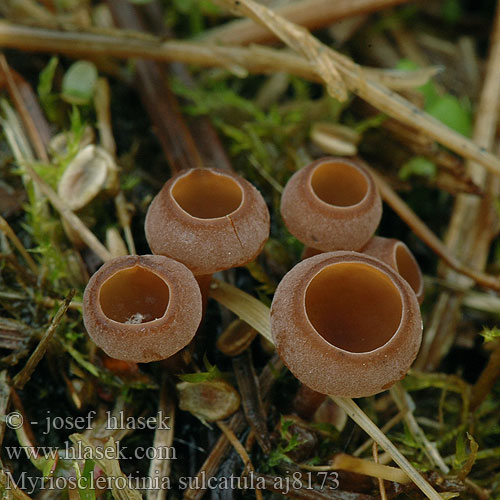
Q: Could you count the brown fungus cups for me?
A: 5